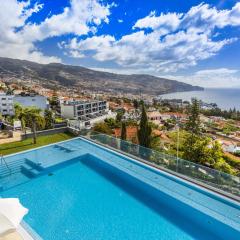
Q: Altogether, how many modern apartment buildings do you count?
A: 2